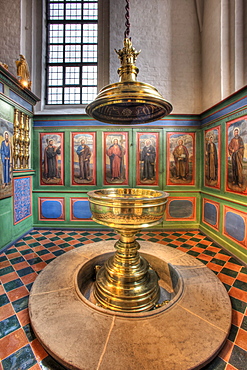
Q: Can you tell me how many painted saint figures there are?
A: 8